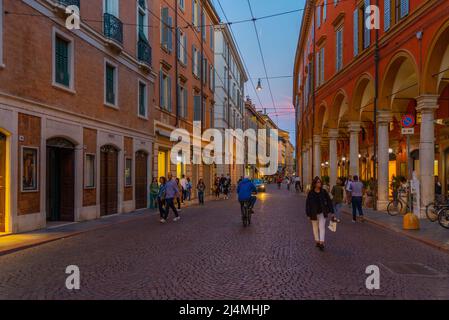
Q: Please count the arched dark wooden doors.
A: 3